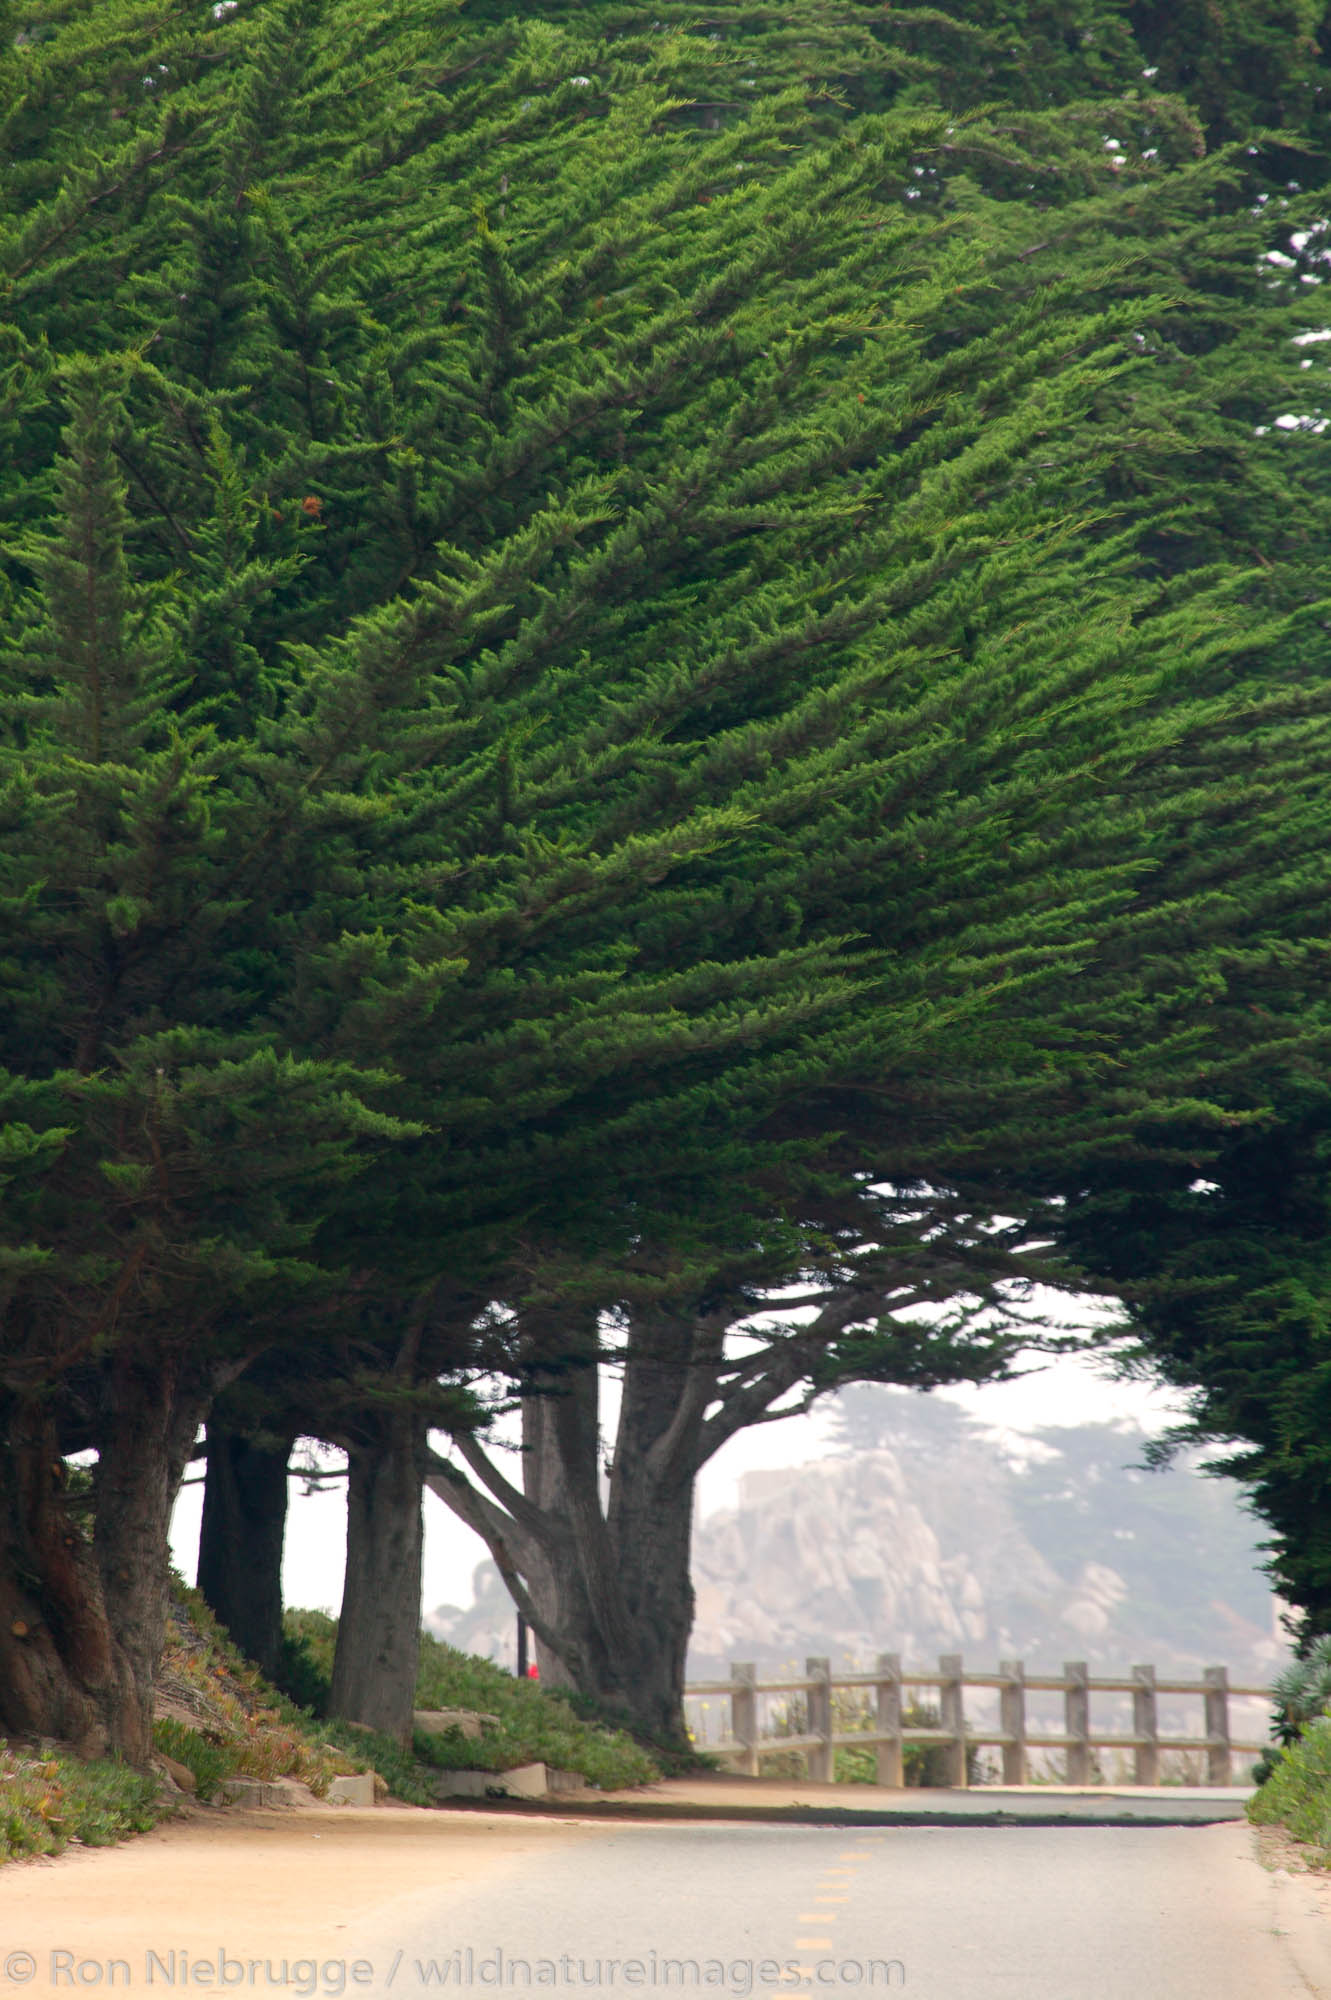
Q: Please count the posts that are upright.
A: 8